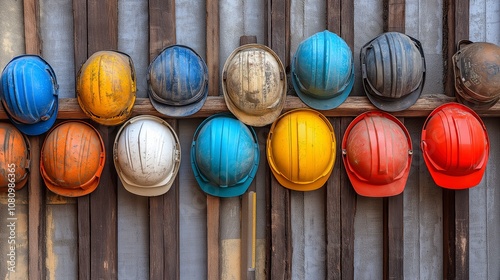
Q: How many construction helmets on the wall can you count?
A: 14